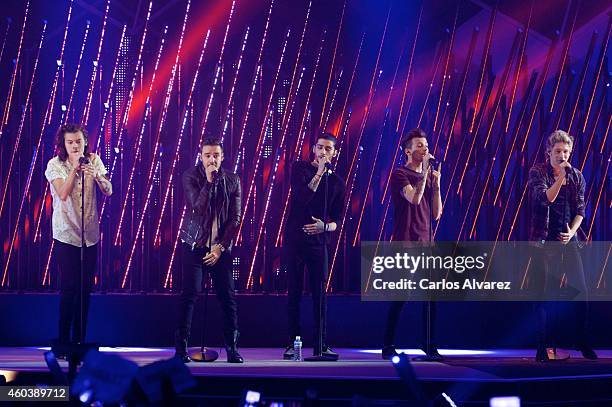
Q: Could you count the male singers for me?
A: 5